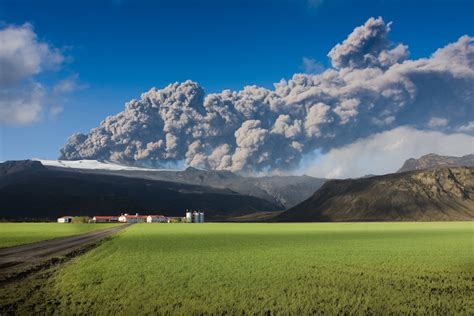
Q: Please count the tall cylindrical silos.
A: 3